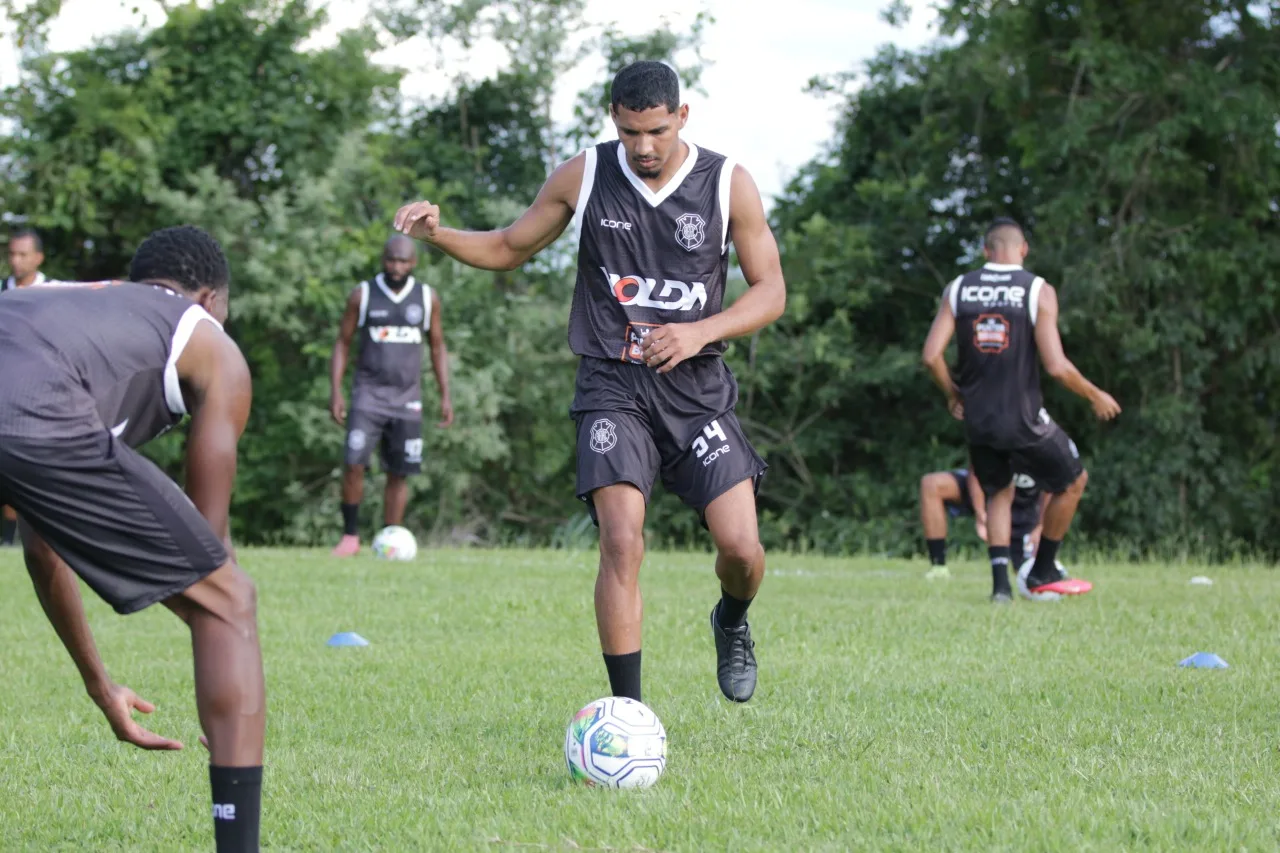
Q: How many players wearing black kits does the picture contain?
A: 6